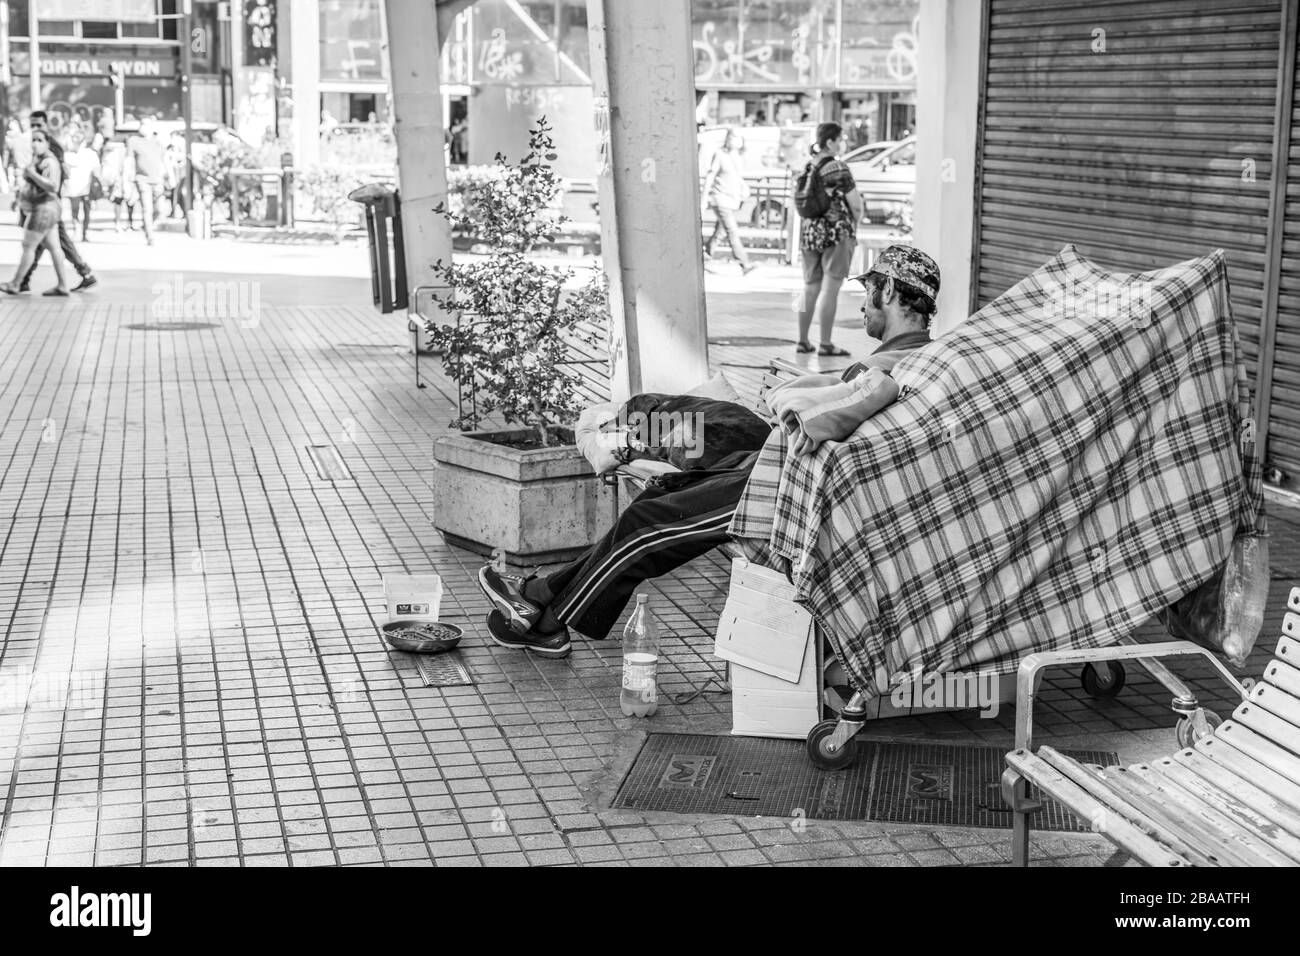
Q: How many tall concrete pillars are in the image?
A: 3